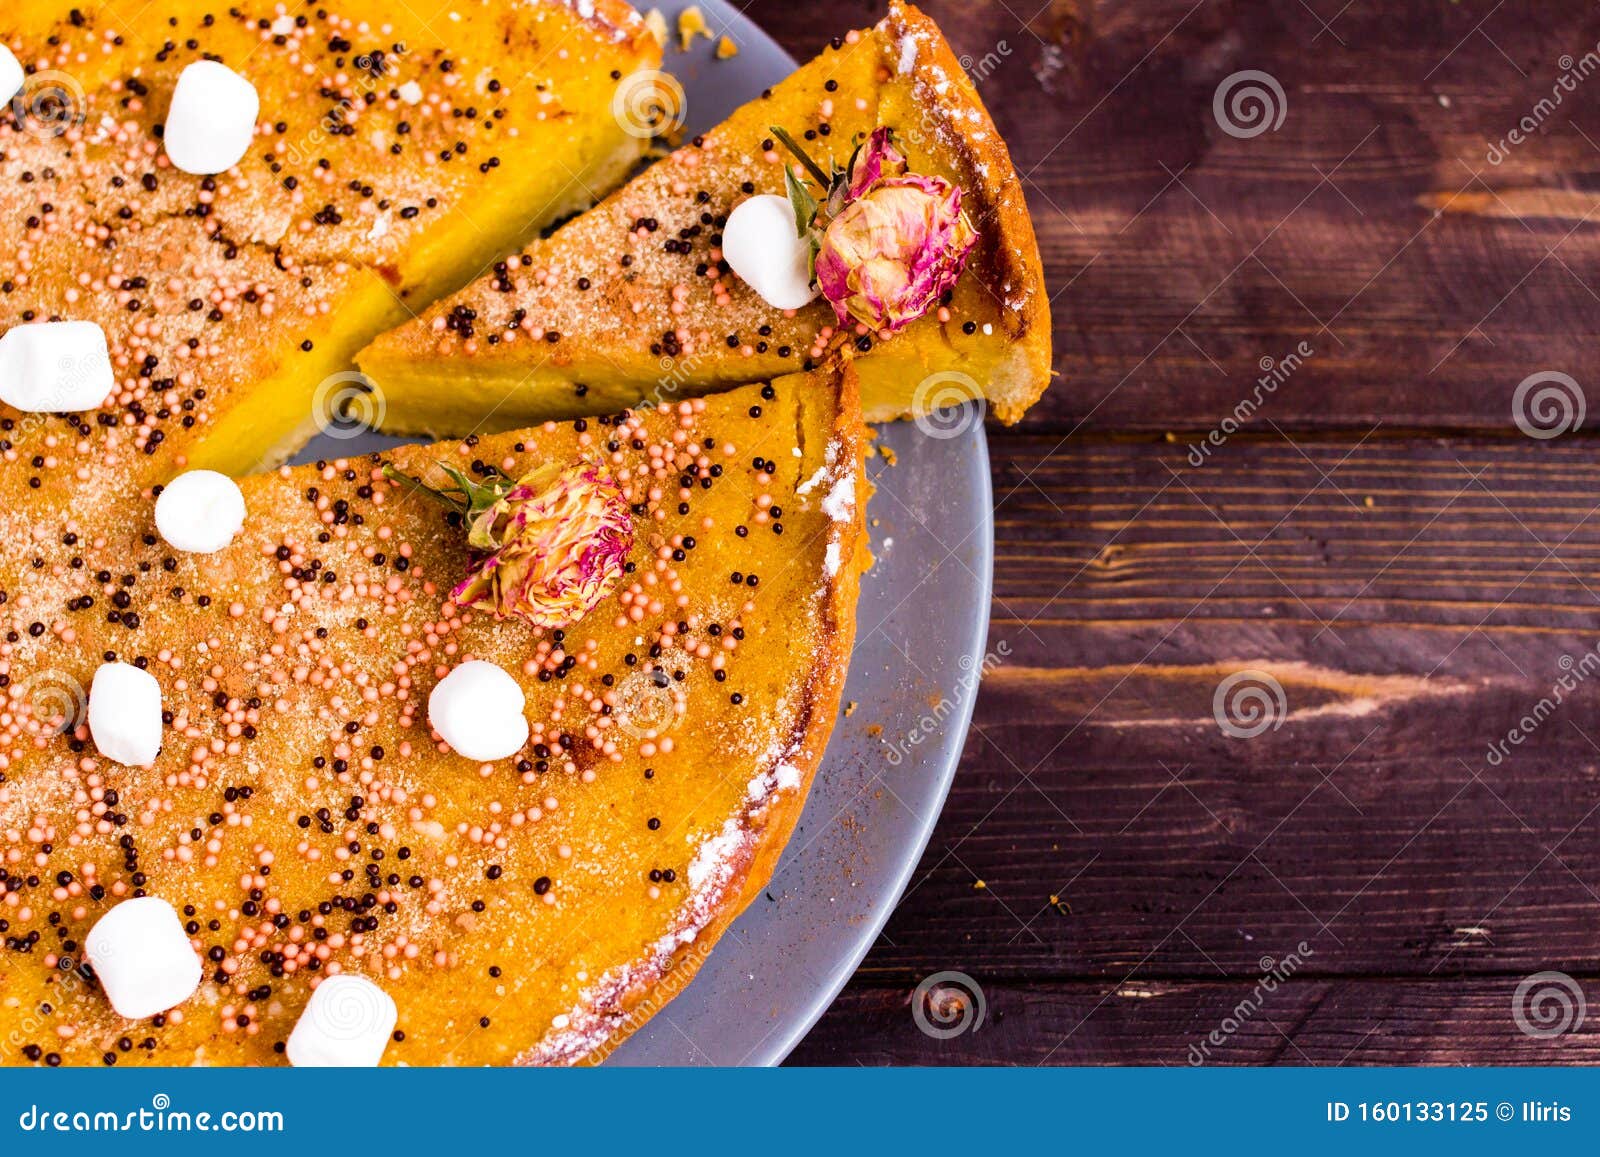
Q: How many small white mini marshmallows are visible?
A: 9